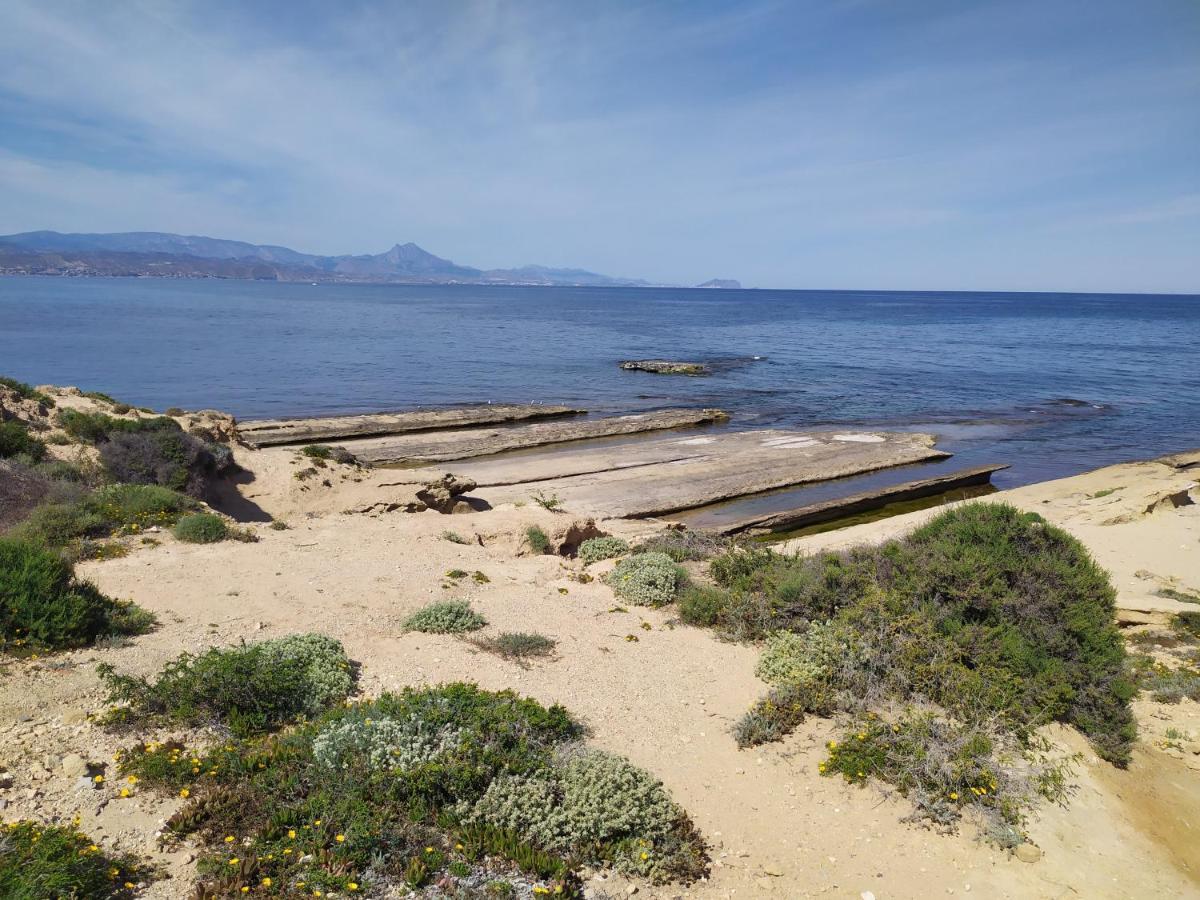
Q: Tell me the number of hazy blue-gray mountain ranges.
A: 1